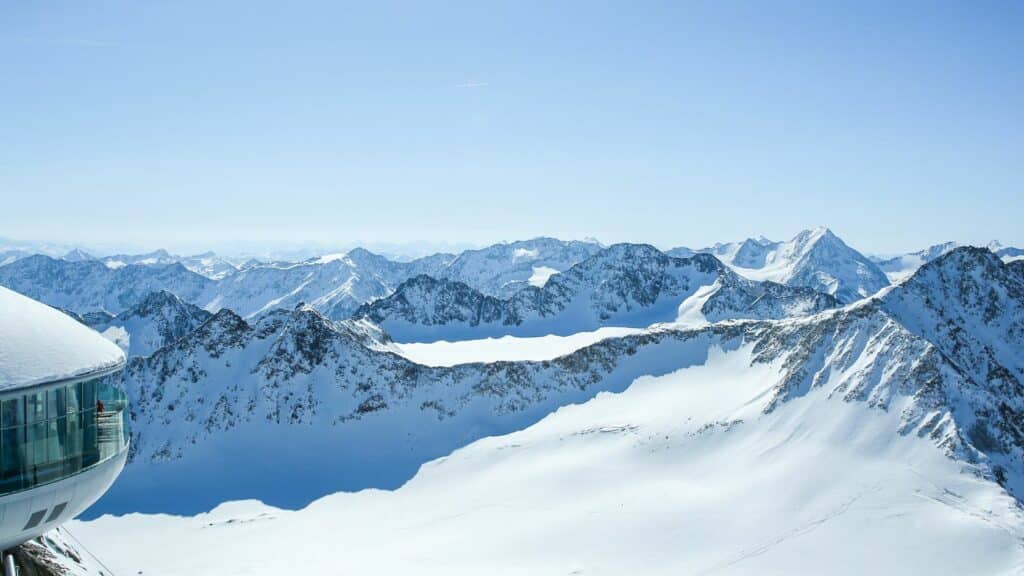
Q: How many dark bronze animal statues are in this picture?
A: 0